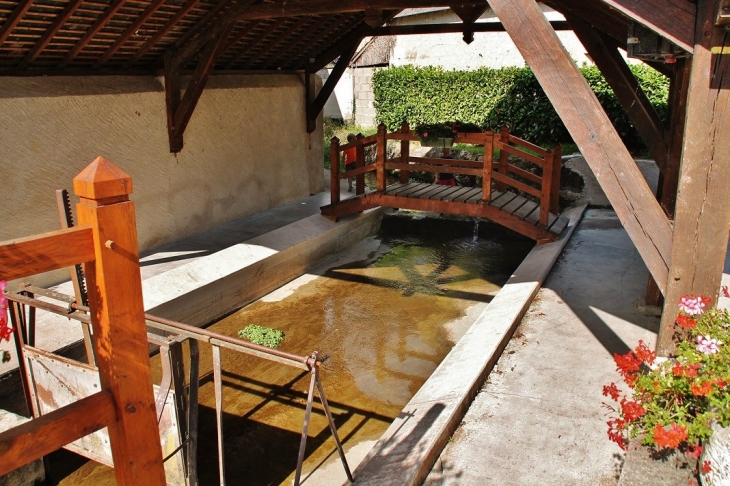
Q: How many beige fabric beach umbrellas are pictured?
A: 0